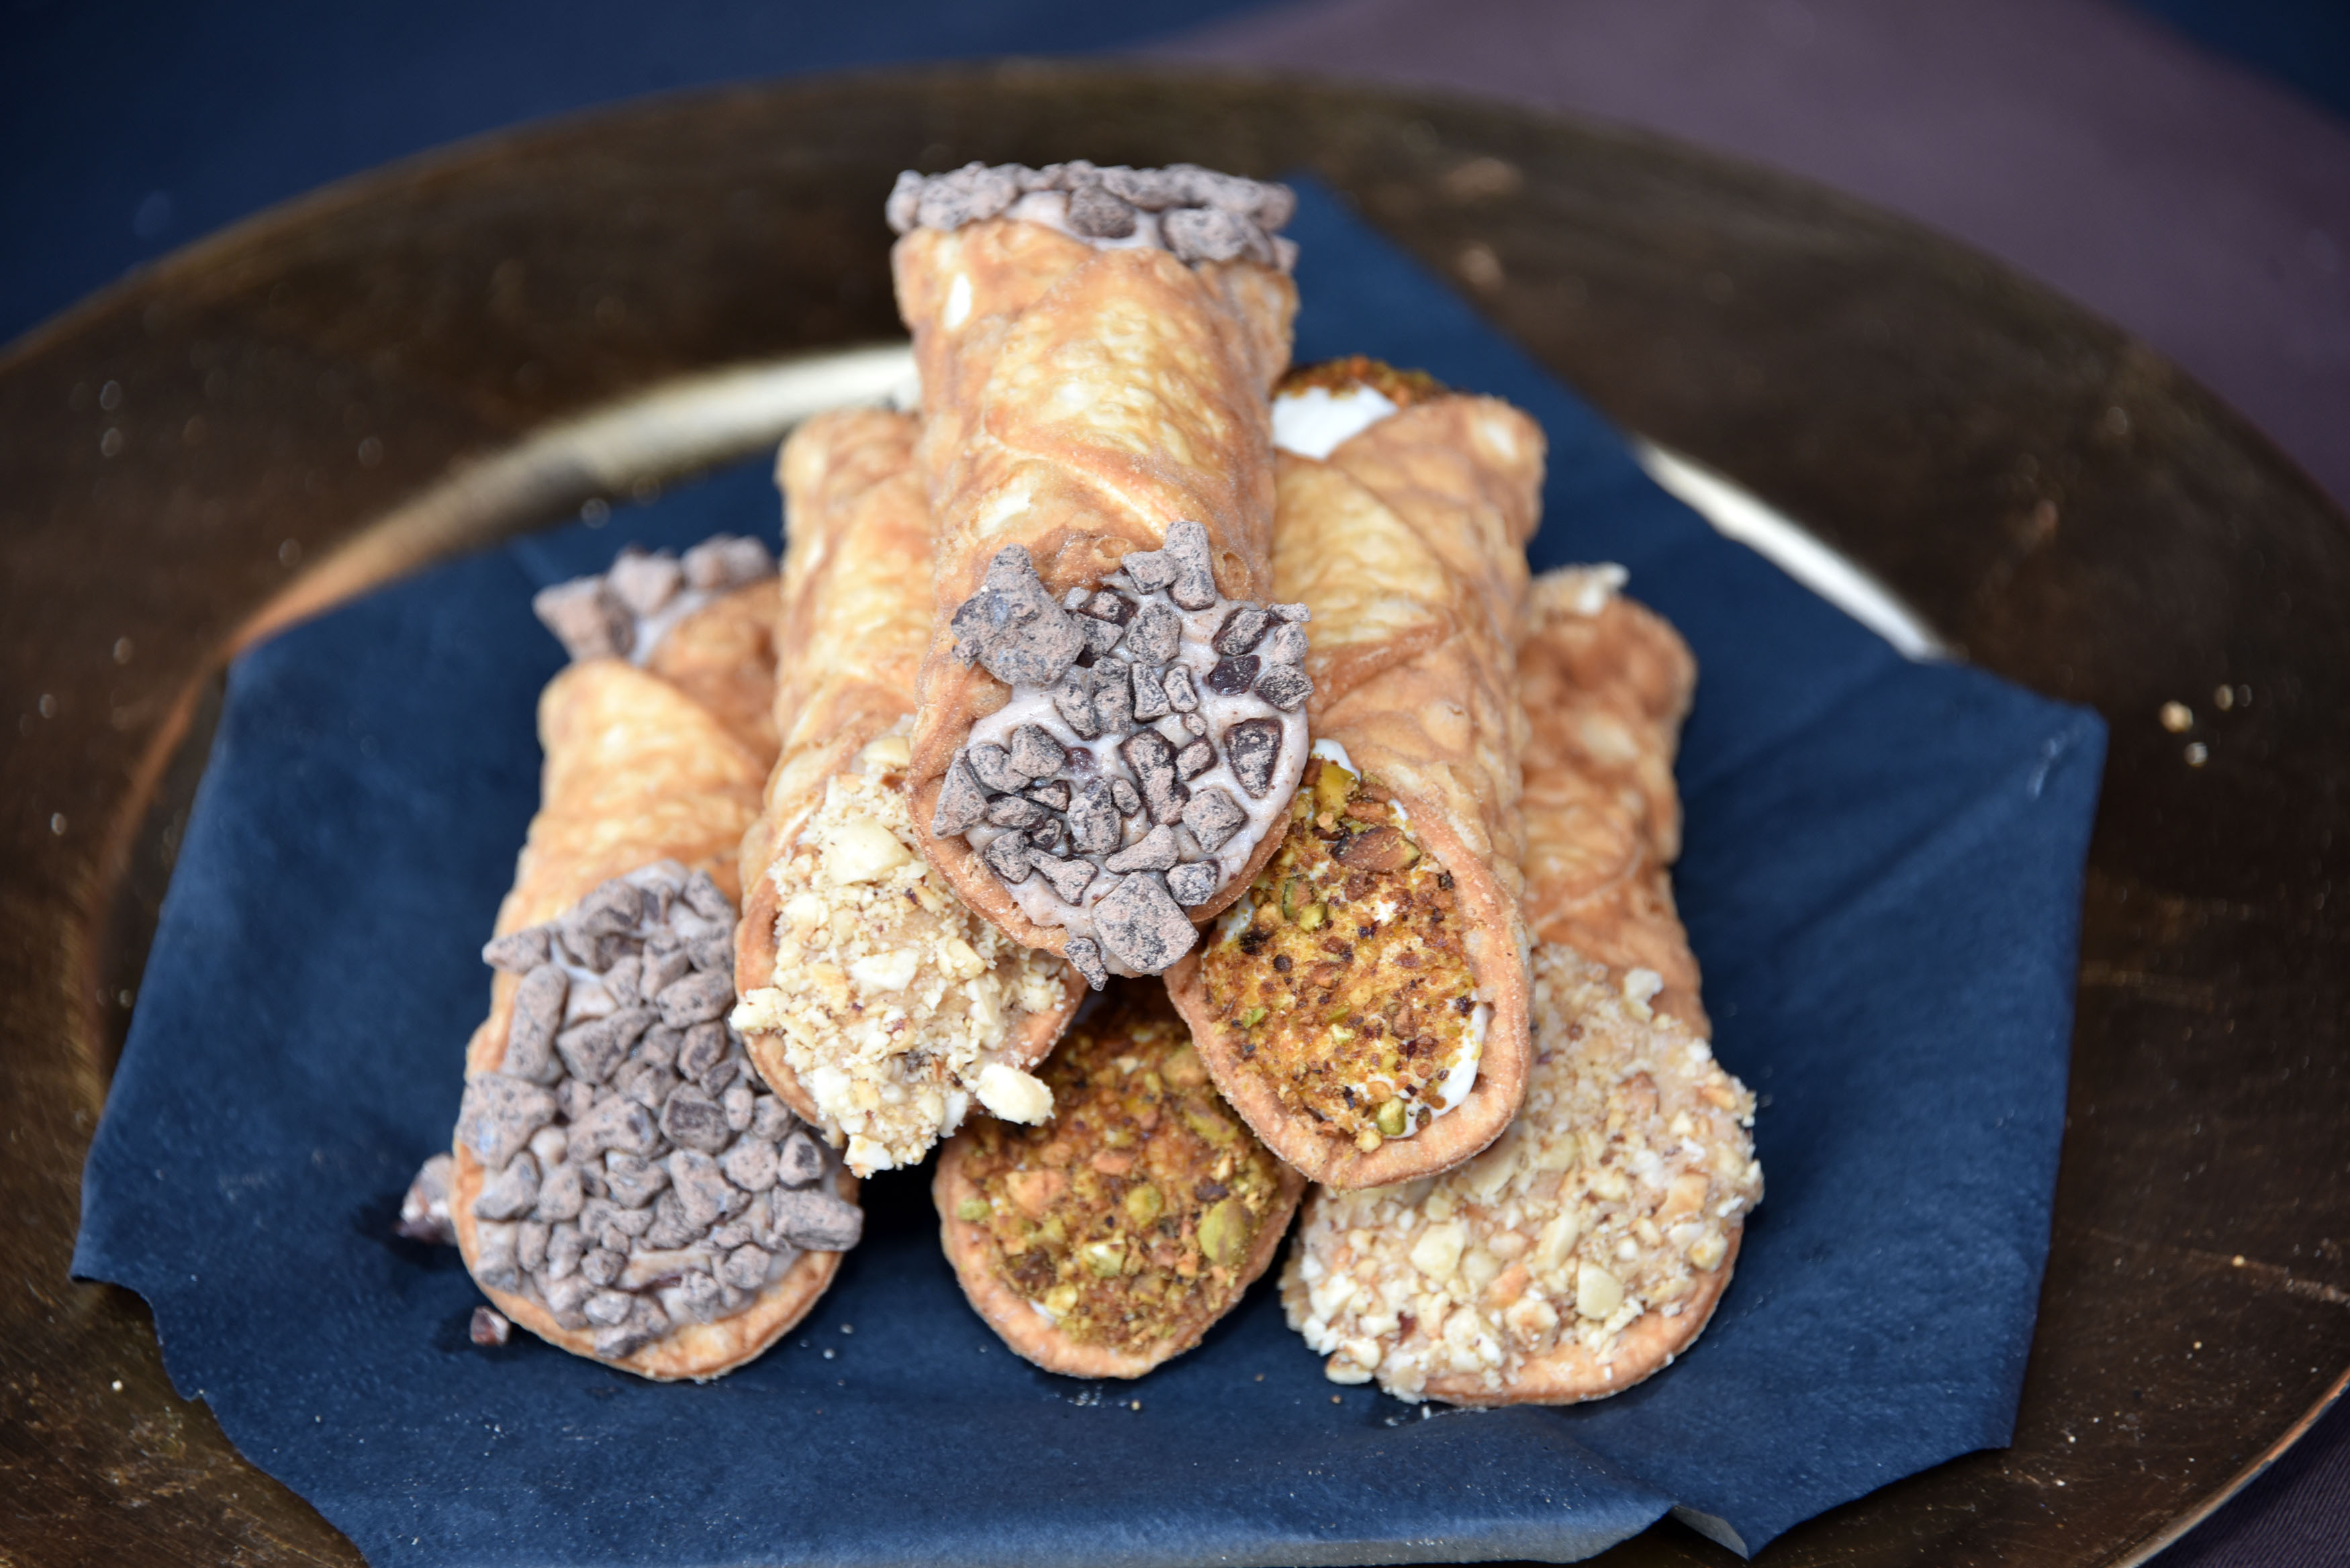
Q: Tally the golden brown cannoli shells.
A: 6